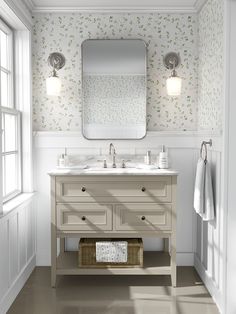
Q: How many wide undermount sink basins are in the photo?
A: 1